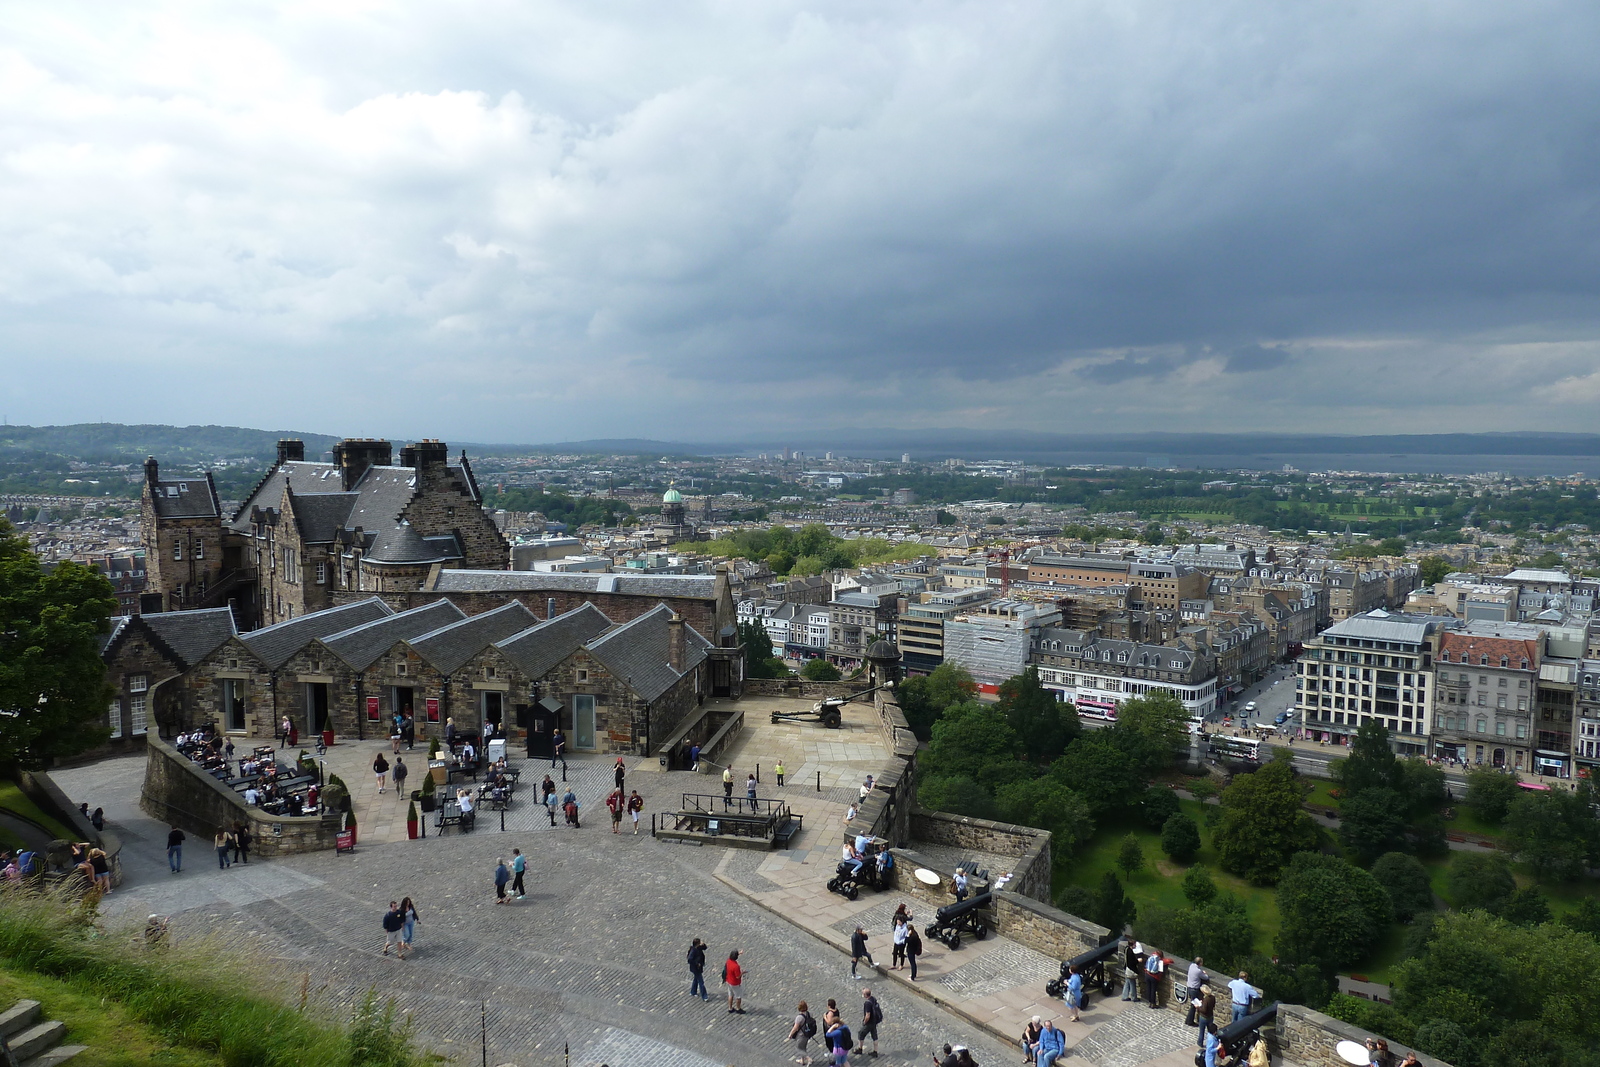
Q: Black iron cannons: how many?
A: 4